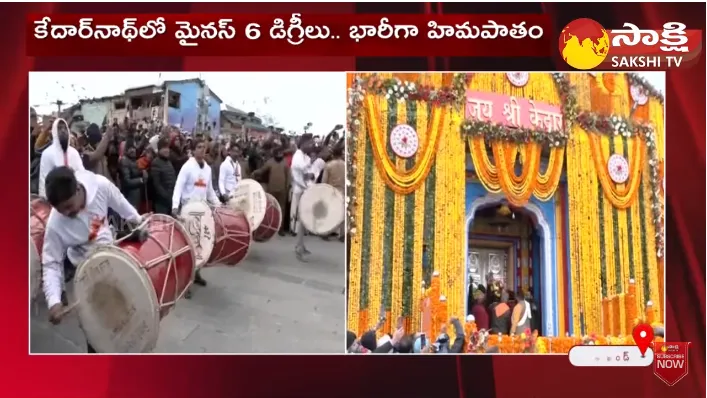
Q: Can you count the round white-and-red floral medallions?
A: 4